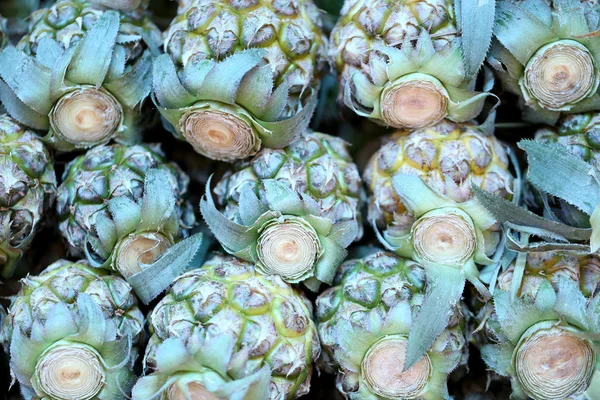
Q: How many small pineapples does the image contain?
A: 13